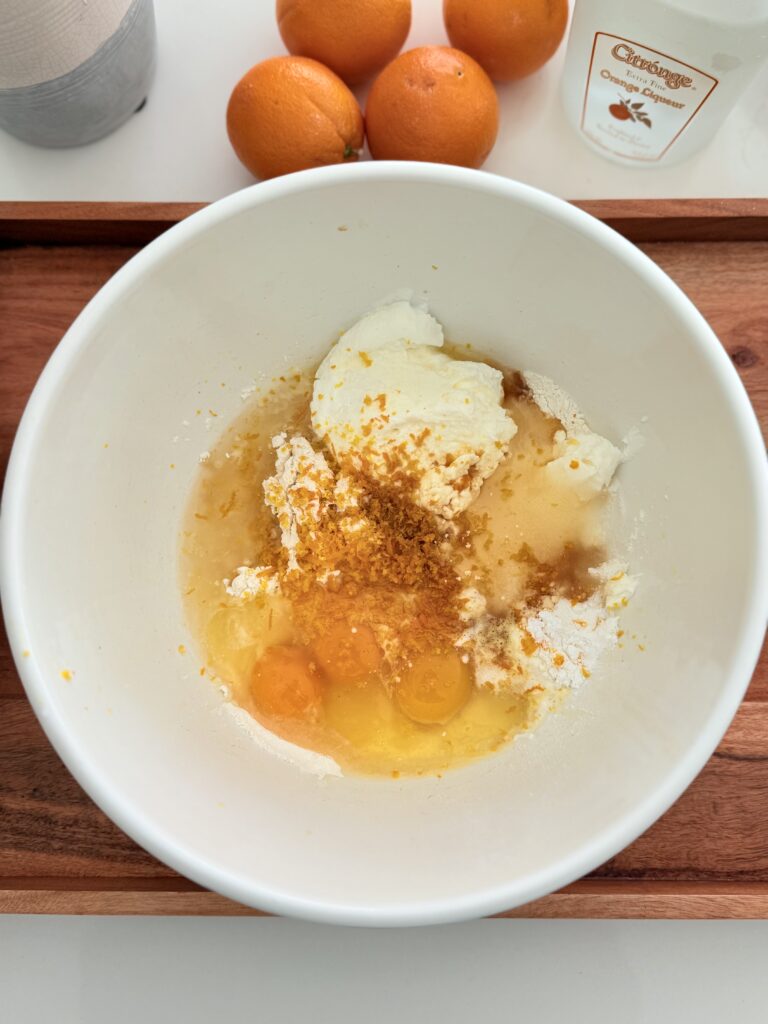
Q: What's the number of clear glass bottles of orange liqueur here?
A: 1